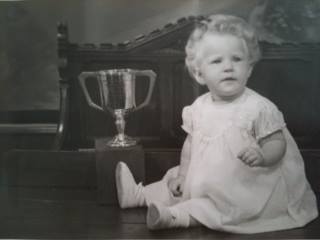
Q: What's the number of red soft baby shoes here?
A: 0